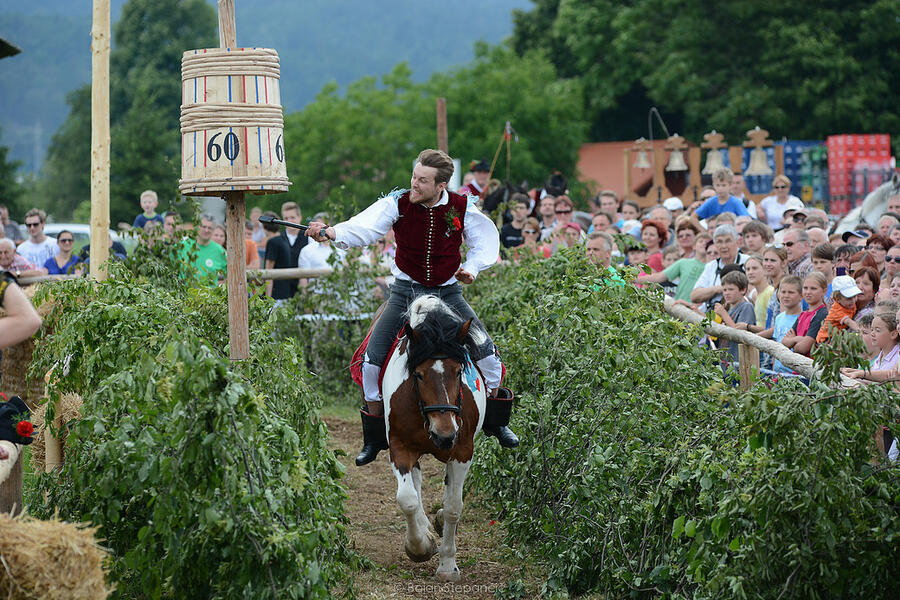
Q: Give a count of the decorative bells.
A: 4